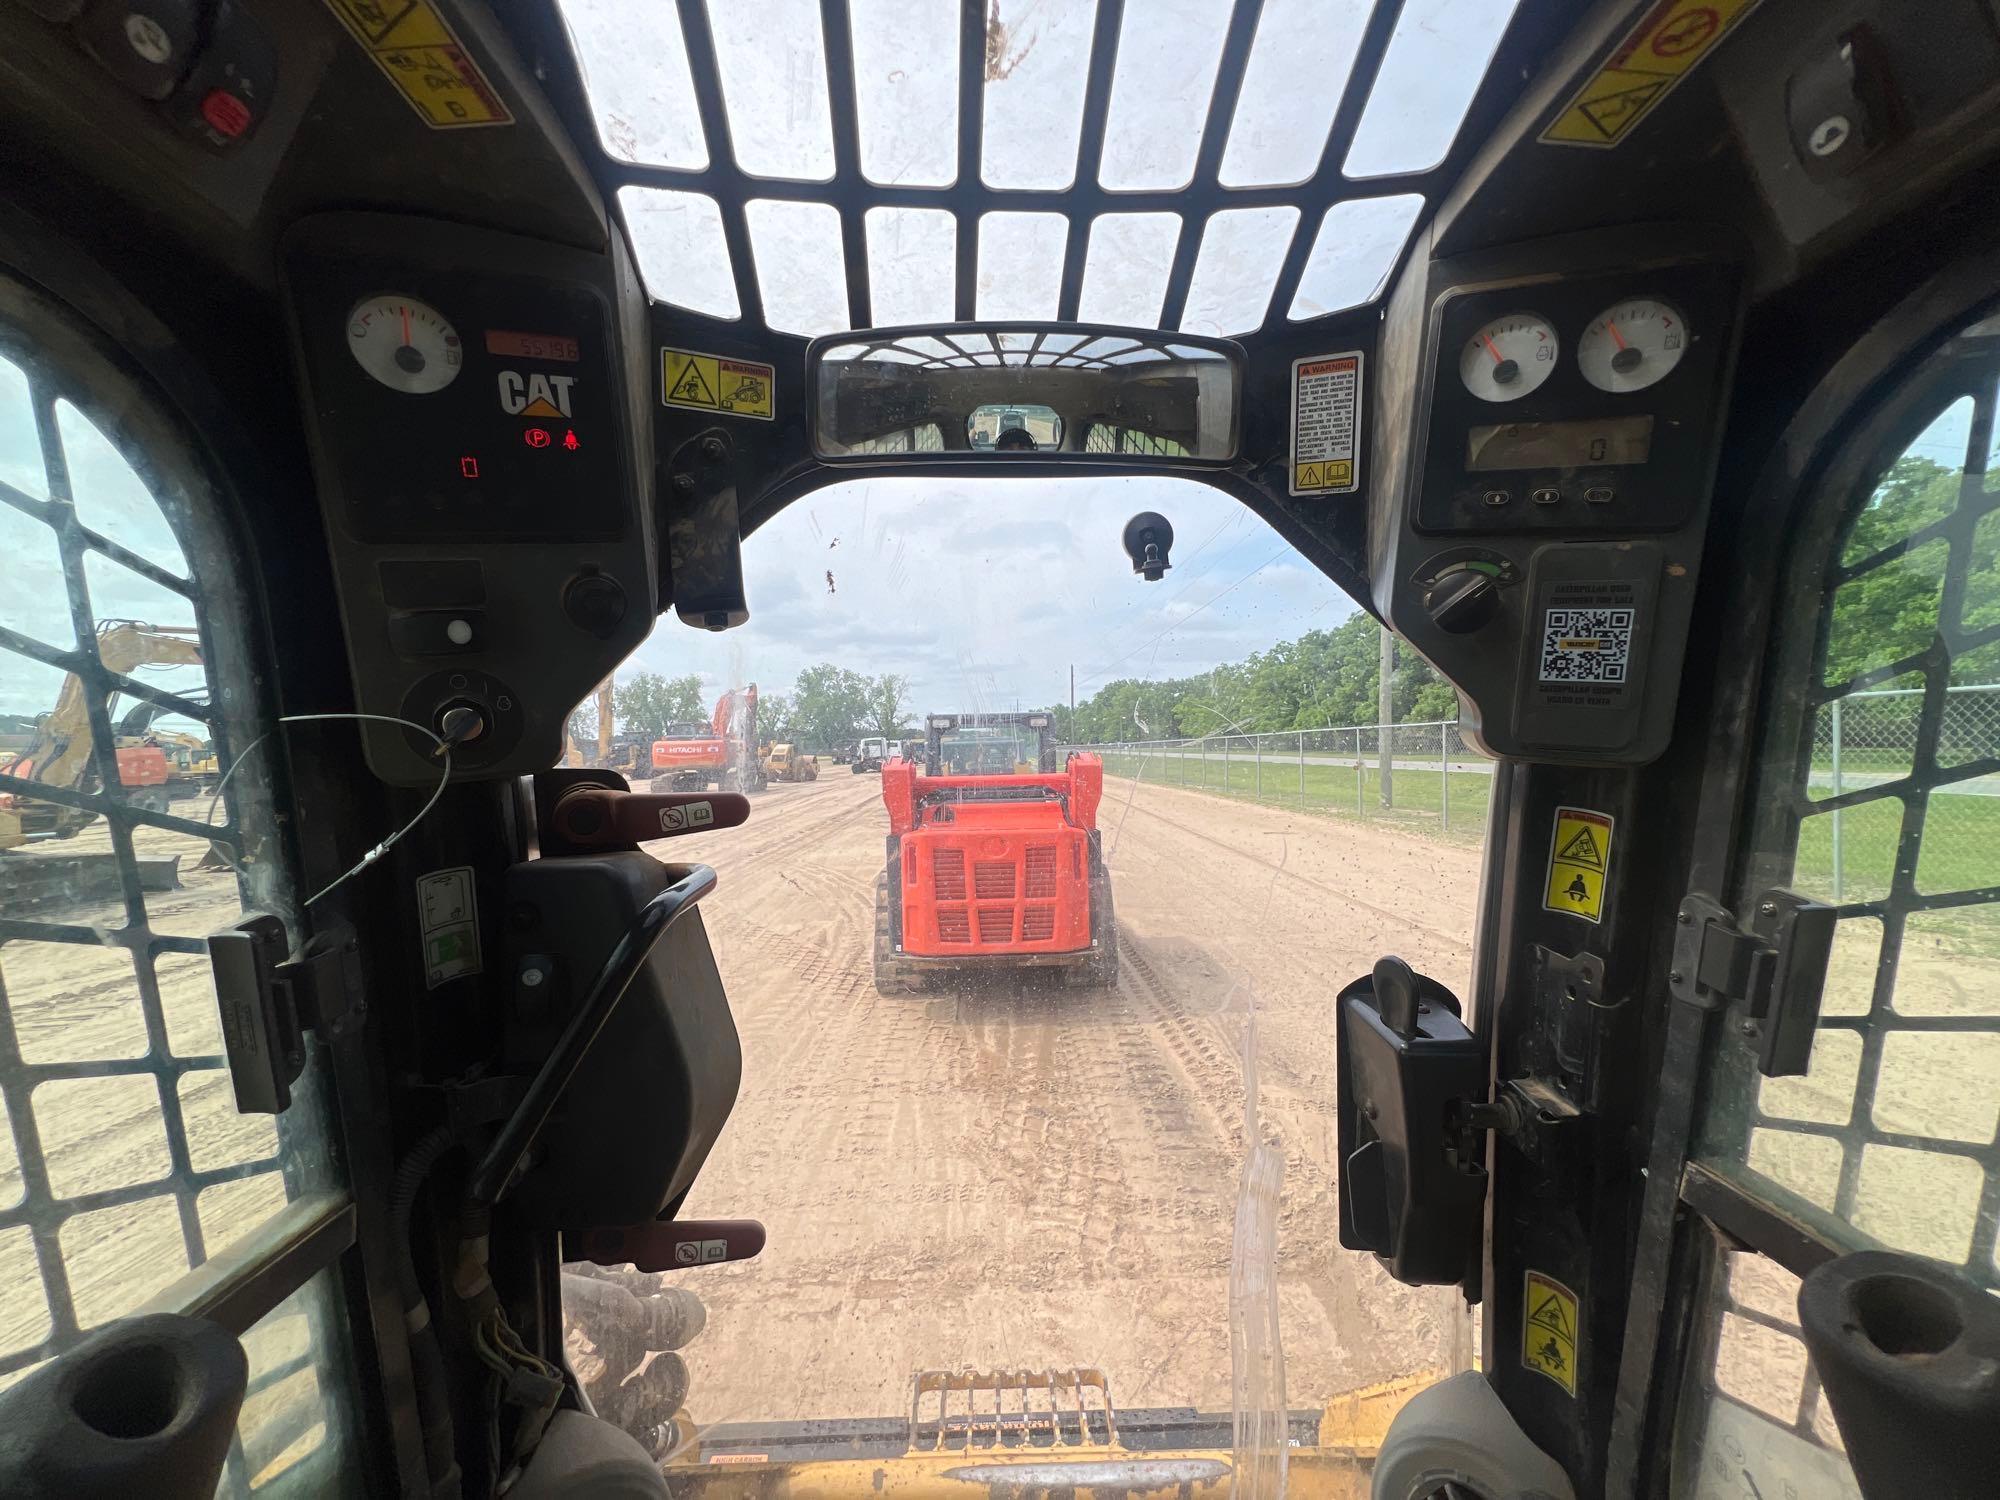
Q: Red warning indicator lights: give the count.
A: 3